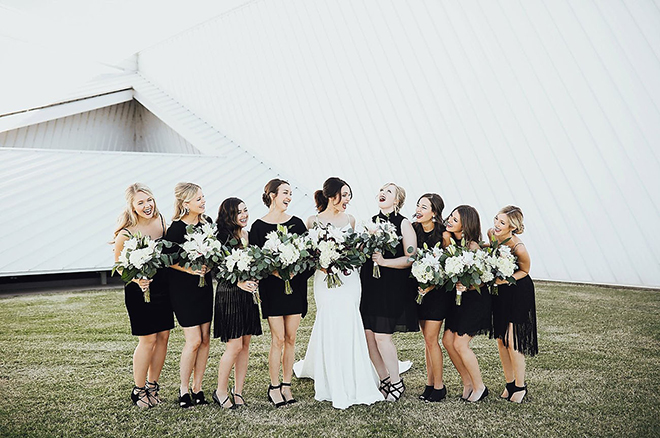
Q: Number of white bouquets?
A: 9